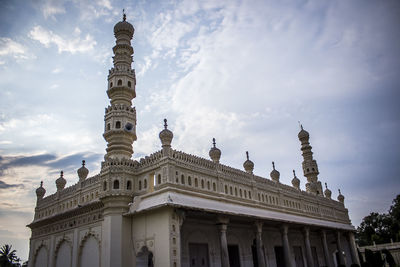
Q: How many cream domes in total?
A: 12